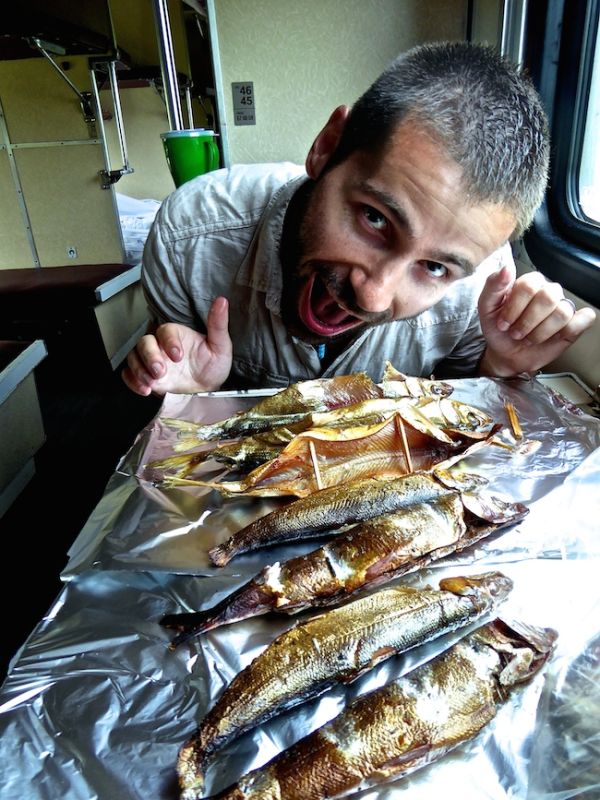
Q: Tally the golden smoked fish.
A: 7